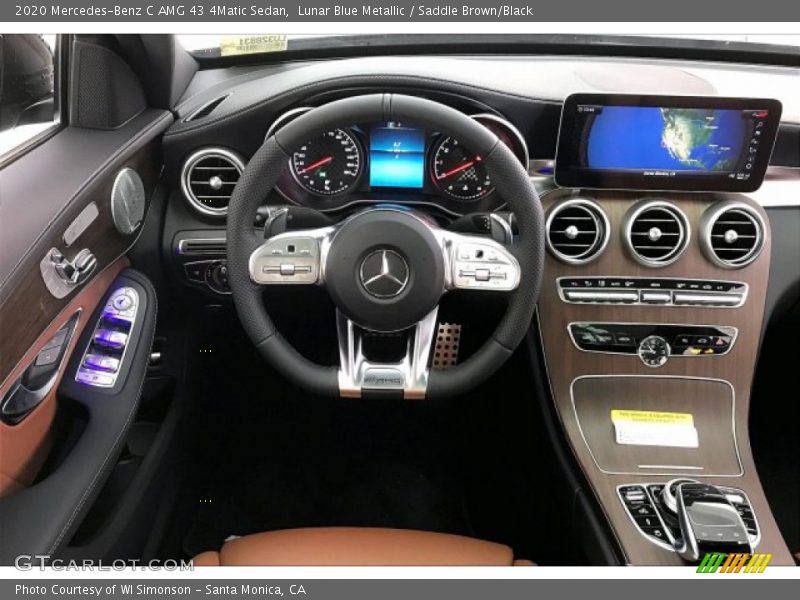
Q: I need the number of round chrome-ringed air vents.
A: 4